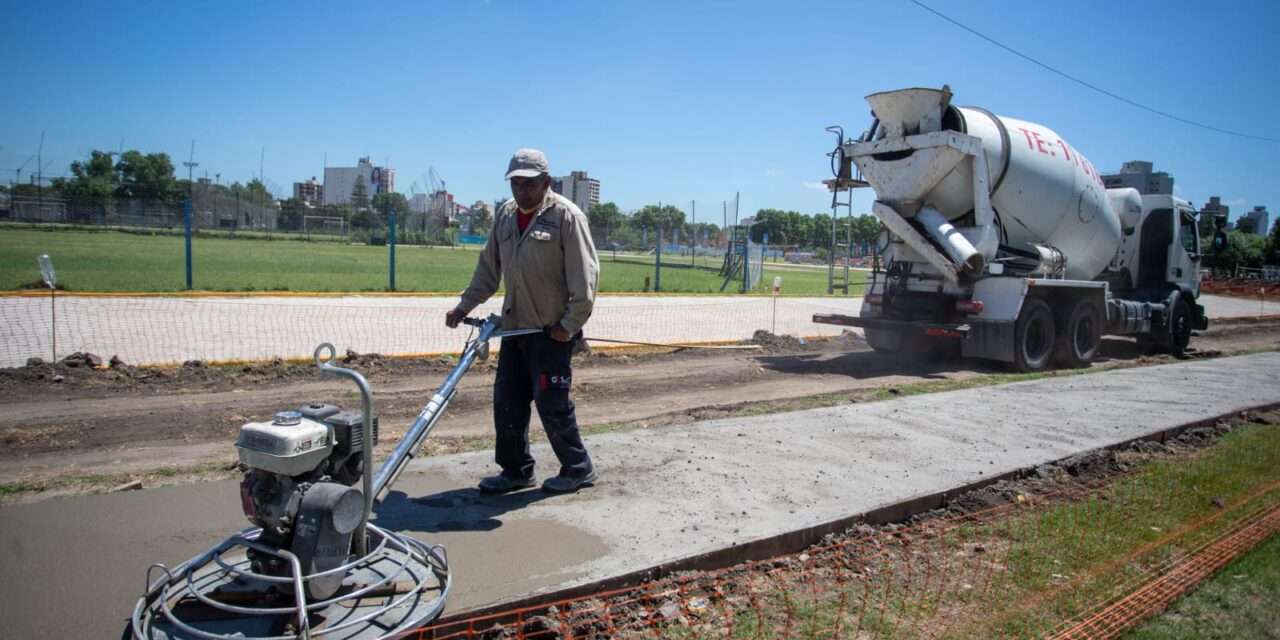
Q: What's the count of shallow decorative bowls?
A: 0